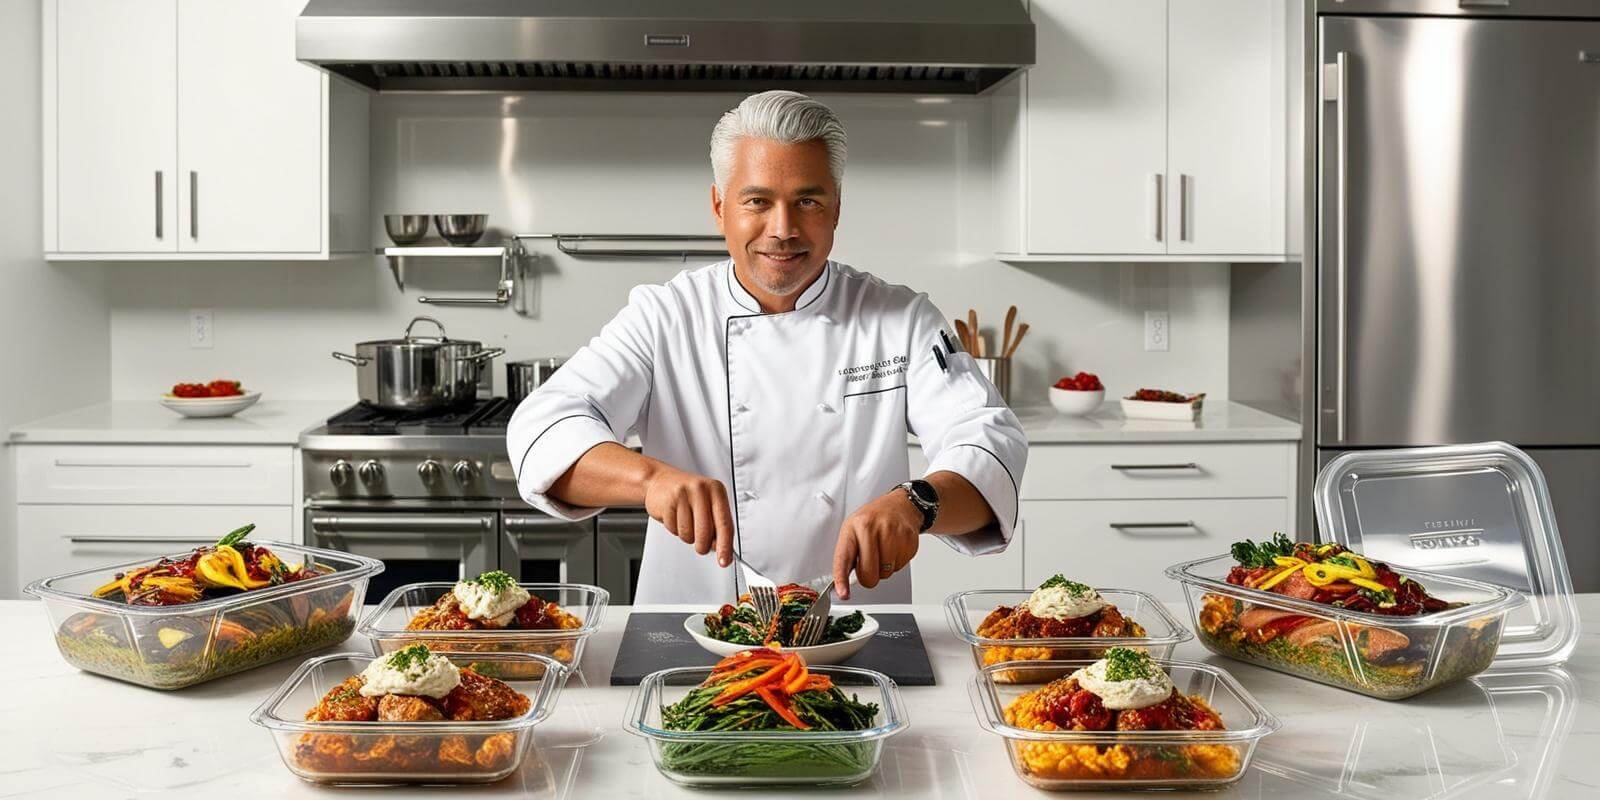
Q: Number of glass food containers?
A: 7